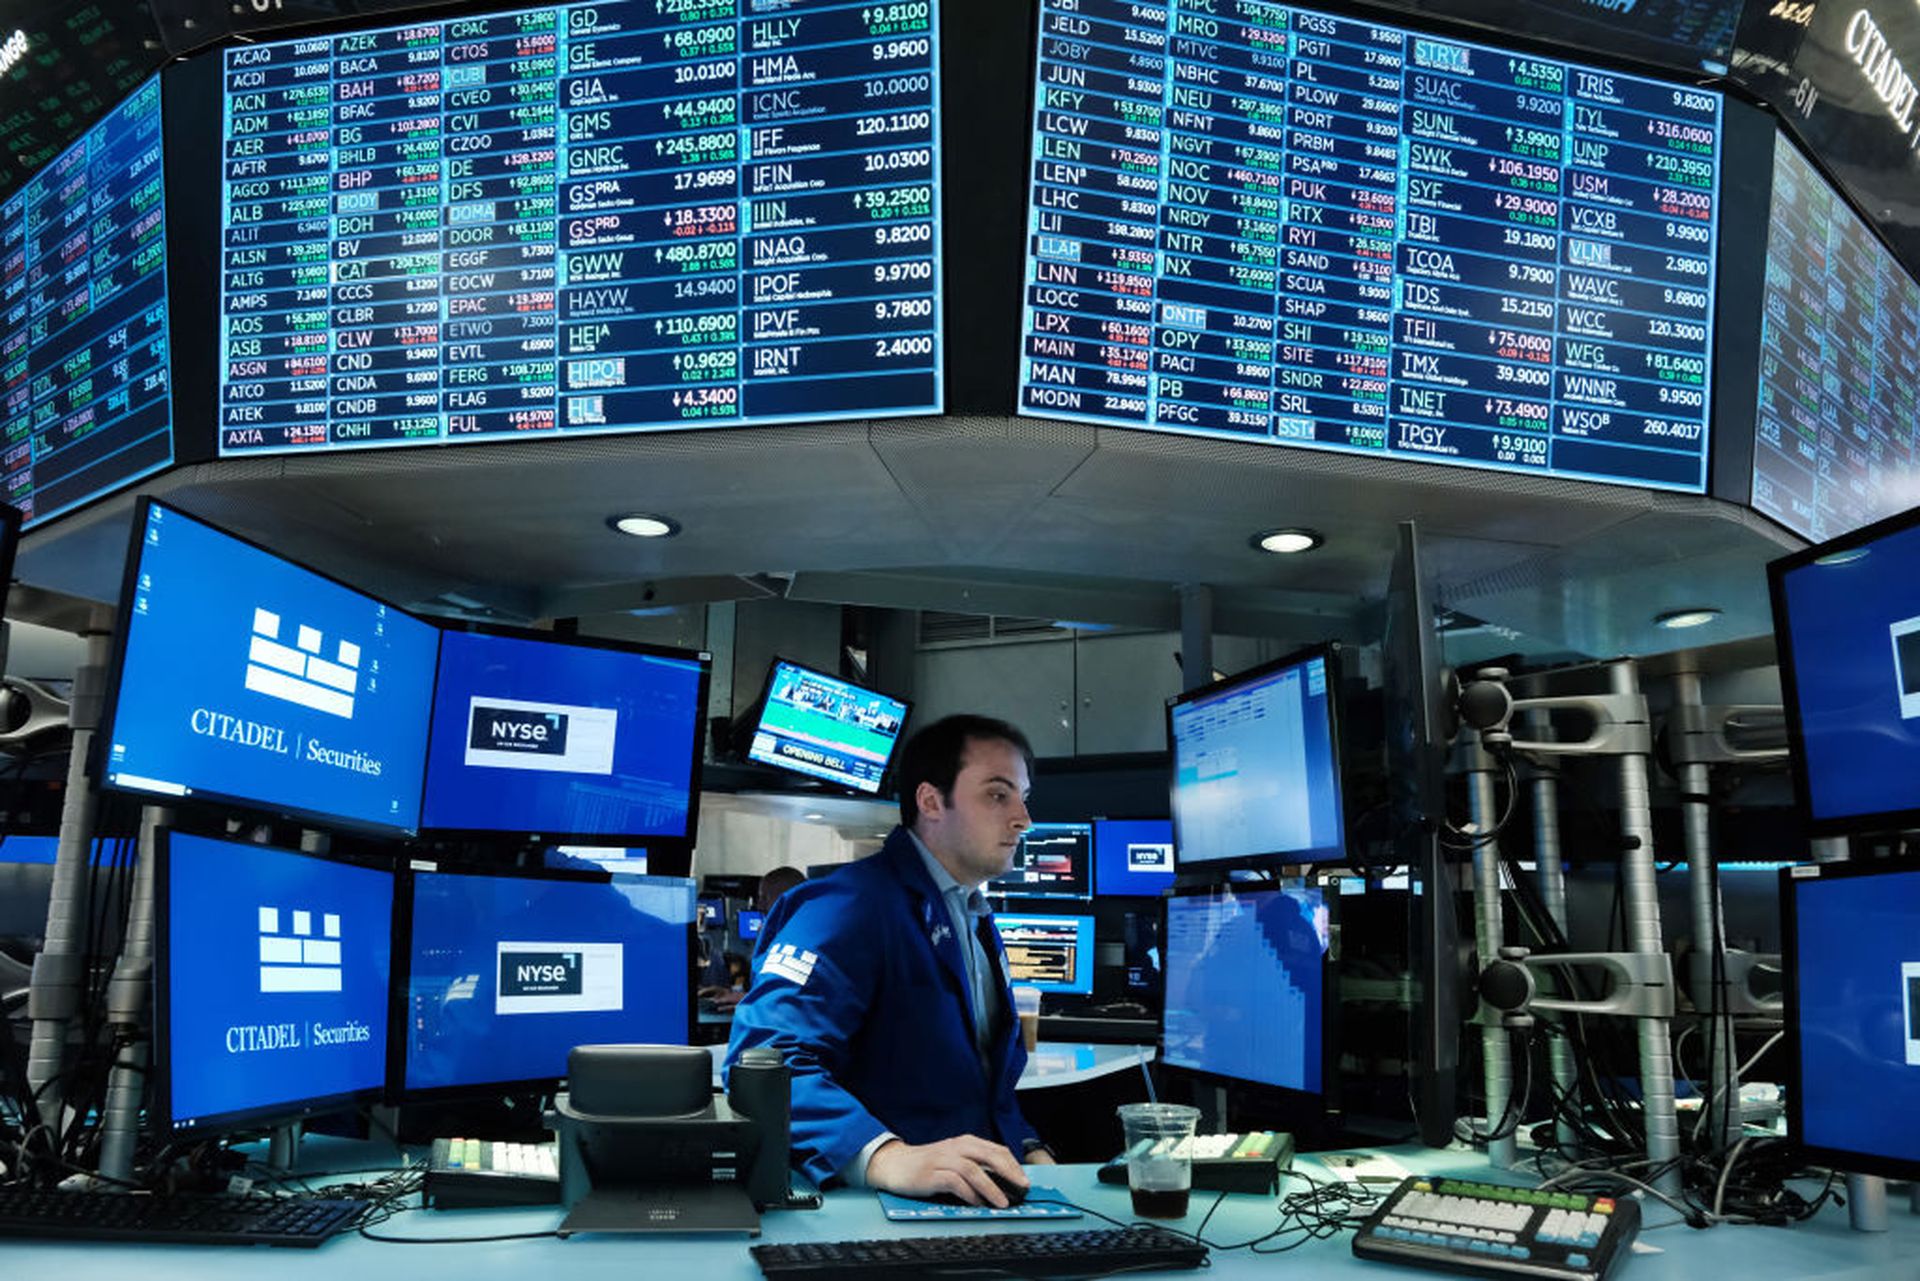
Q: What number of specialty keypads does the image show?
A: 3